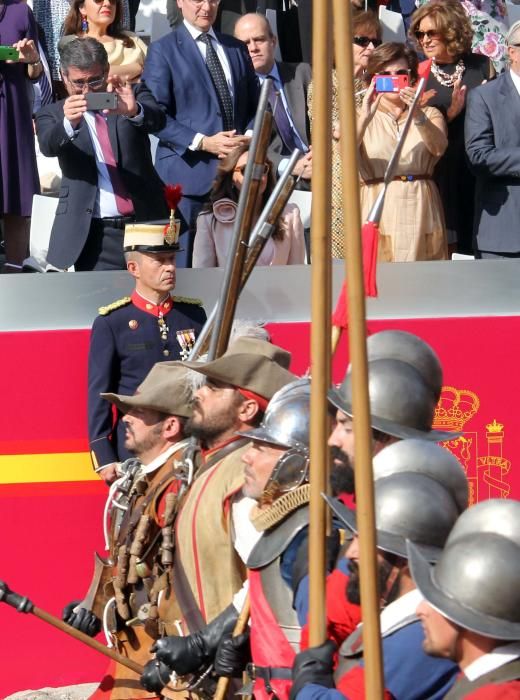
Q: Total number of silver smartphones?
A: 1